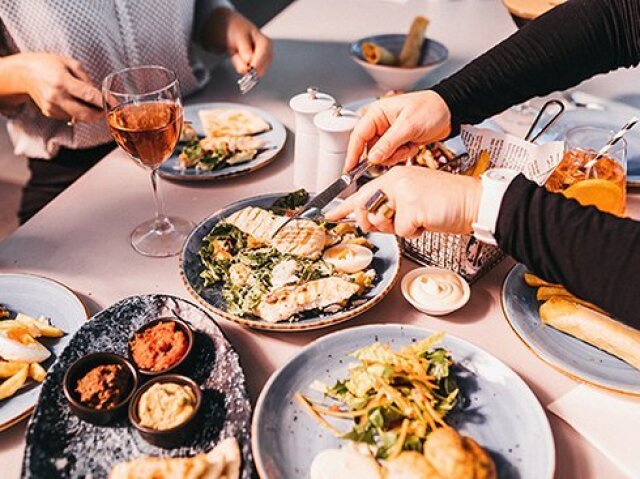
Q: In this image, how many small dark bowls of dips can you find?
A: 3